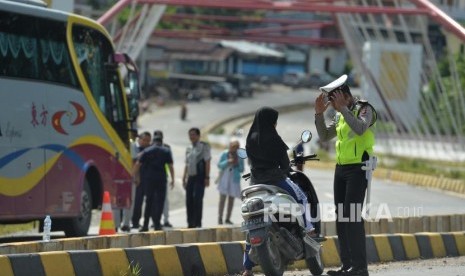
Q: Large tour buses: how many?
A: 1